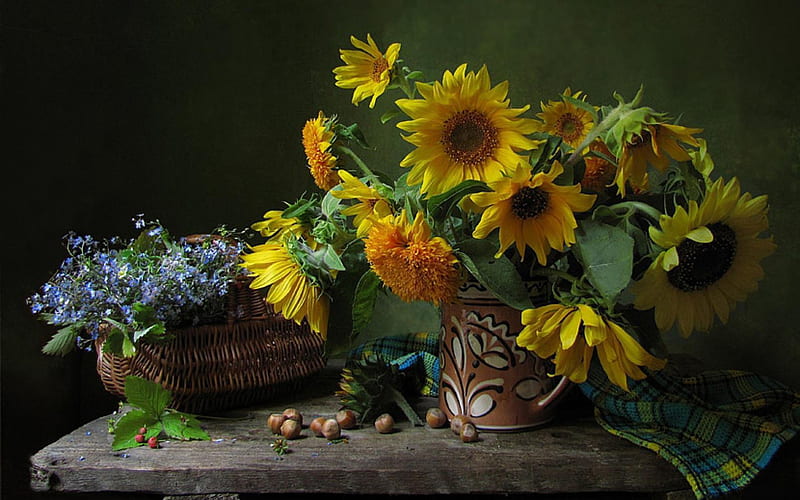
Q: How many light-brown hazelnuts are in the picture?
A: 10